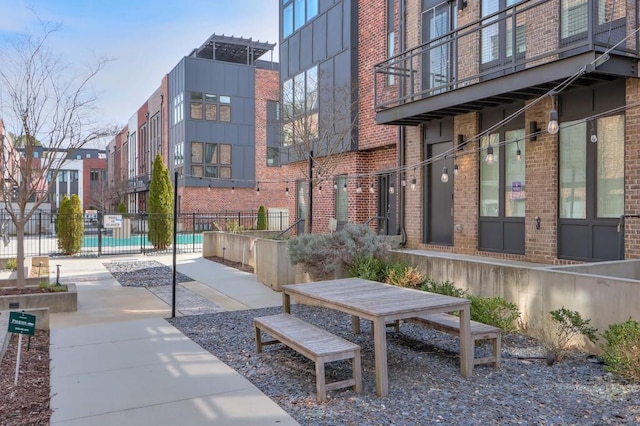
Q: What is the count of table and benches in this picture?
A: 3